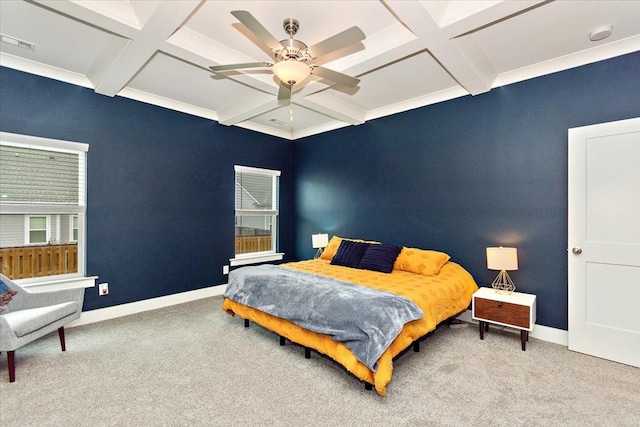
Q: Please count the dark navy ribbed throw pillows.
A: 2